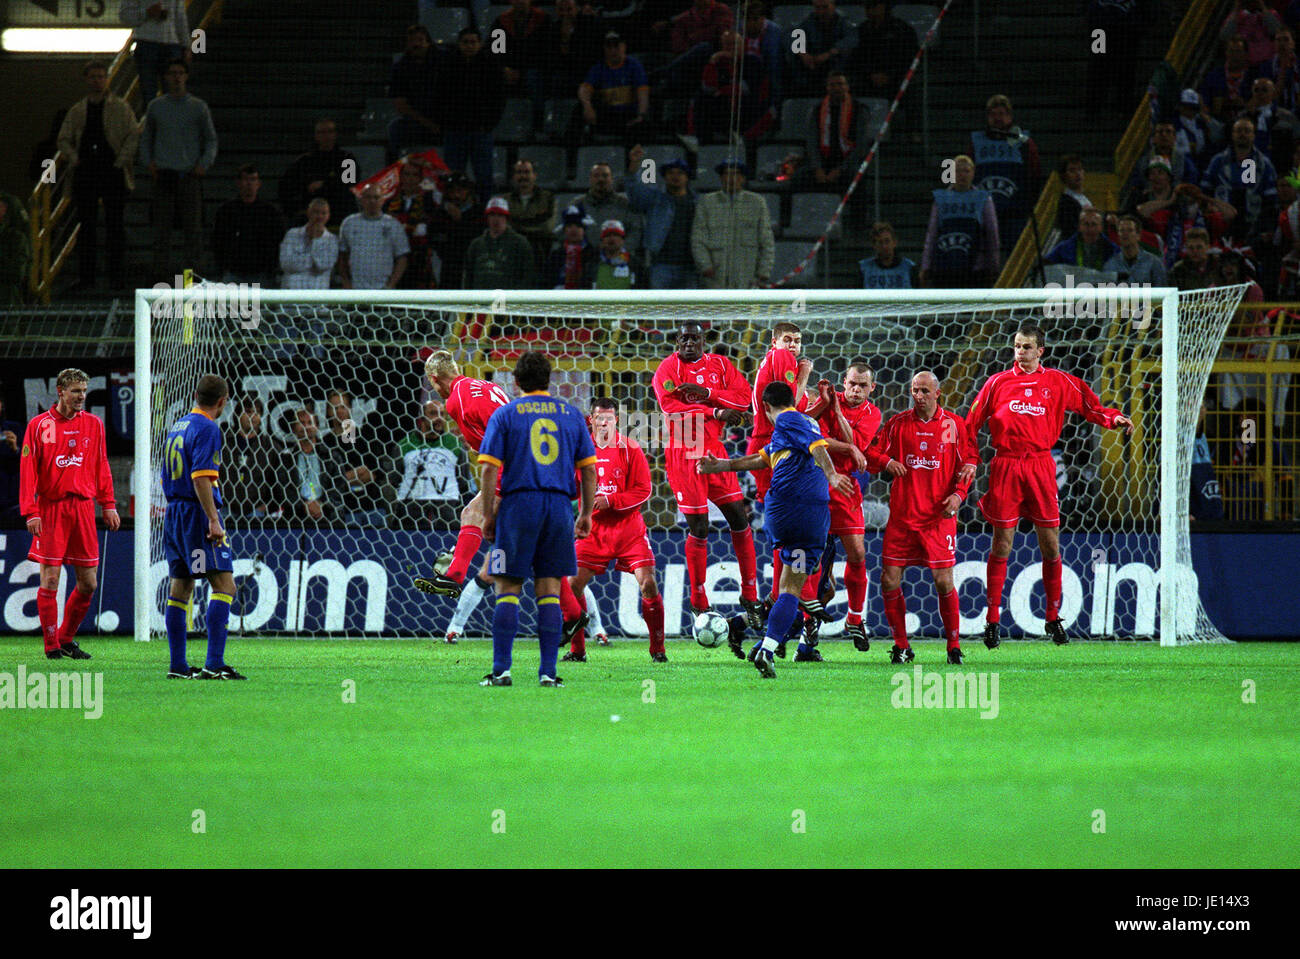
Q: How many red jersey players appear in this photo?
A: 8